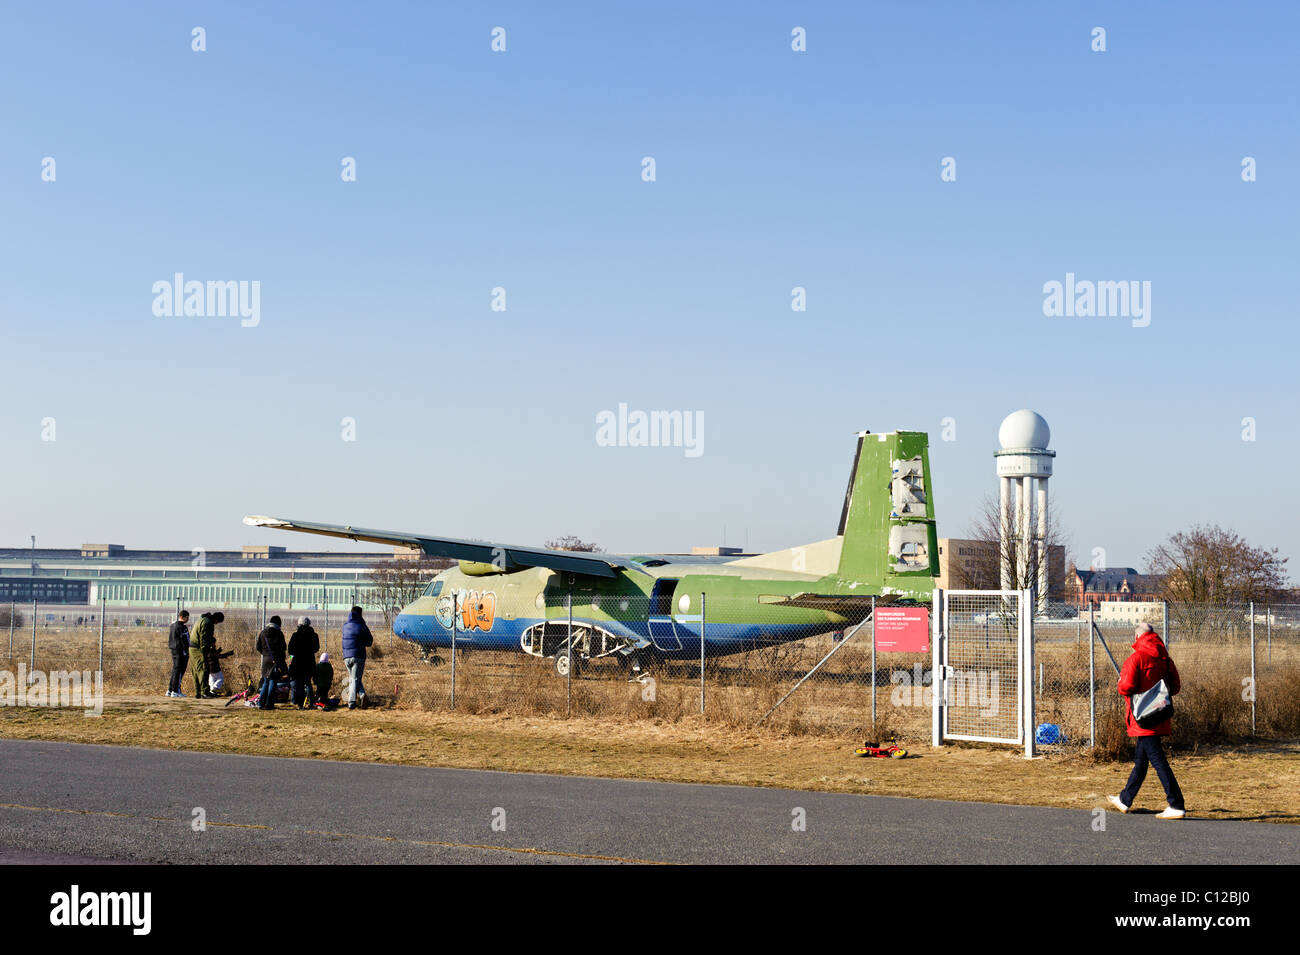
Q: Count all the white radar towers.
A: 1